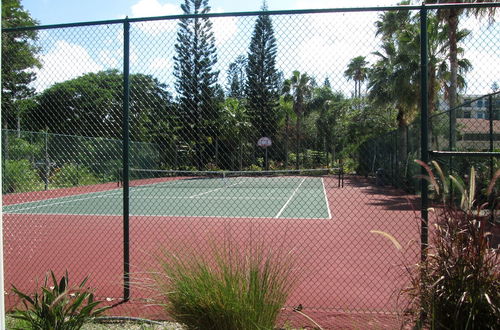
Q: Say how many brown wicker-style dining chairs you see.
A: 0